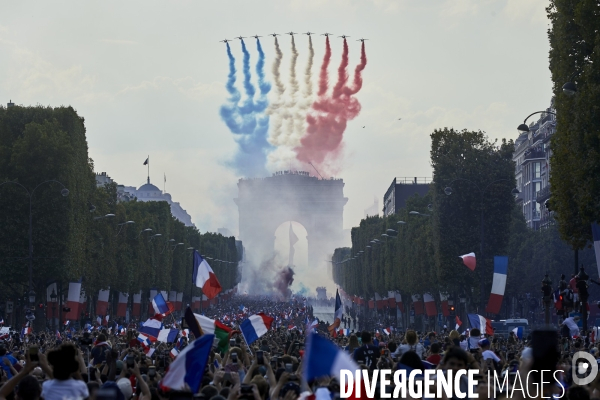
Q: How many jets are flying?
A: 9